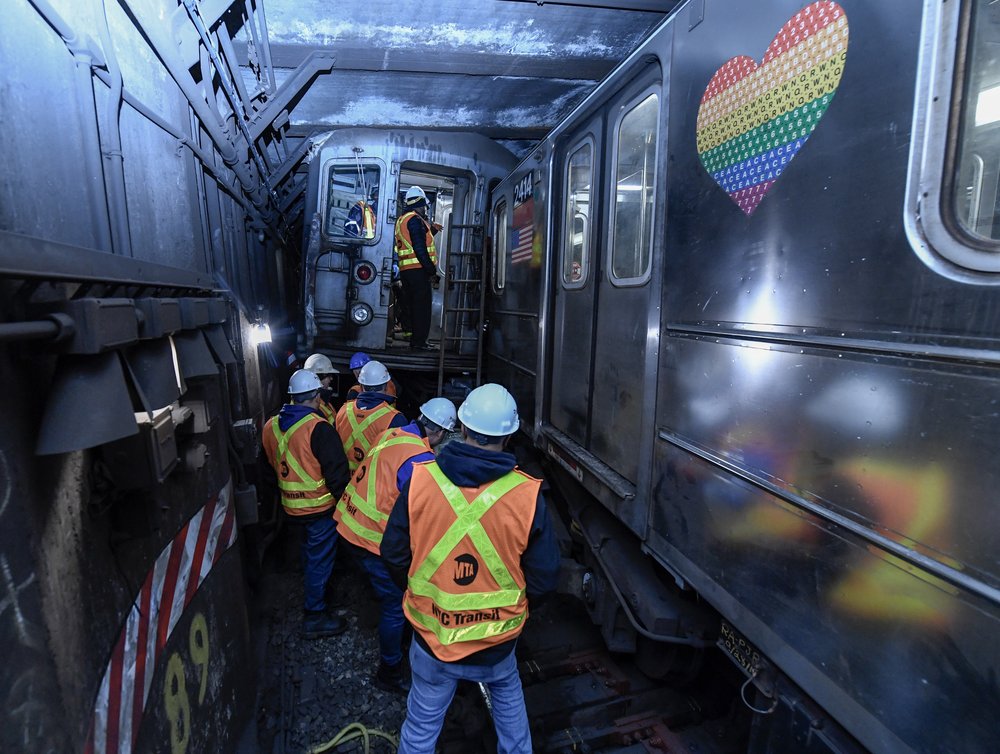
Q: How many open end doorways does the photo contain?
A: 1